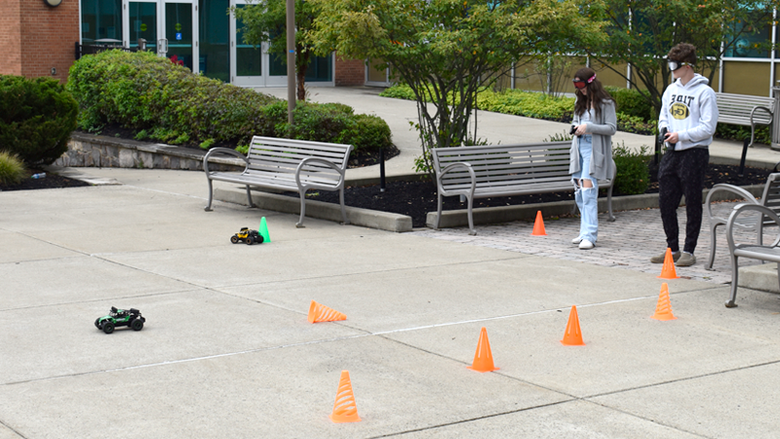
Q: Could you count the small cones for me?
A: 8